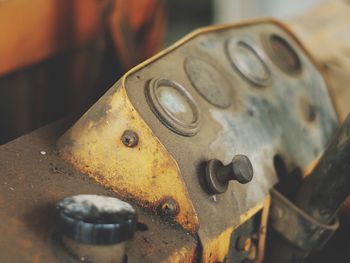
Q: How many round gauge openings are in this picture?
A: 4